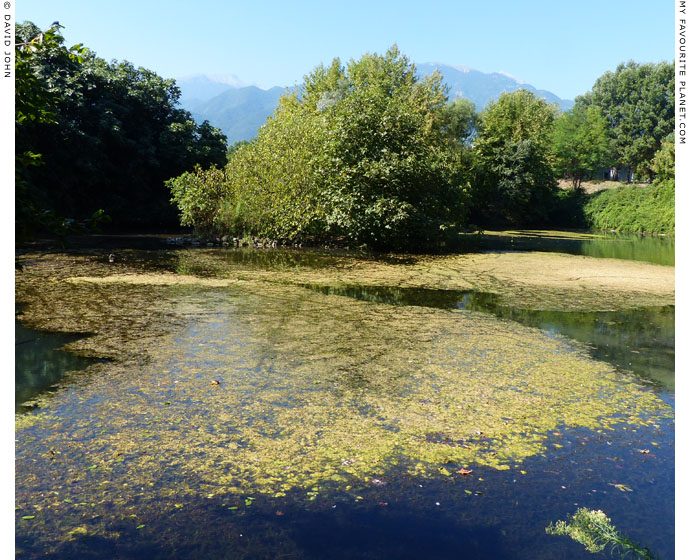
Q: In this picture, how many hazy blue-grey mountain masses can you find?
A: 2